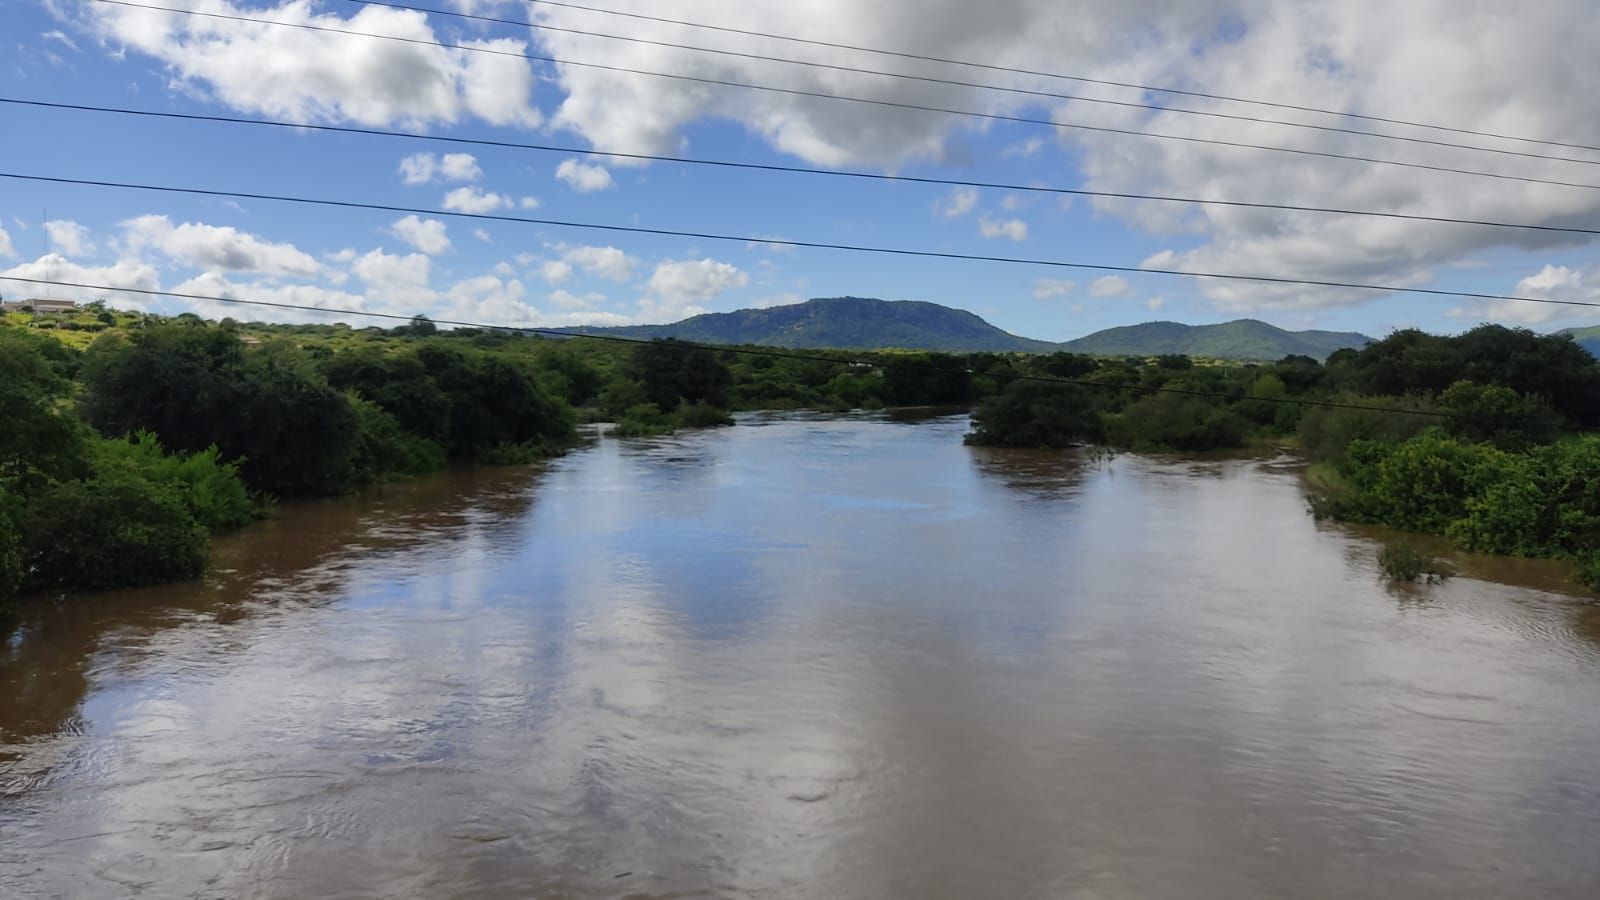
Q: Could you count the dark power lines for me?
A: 6